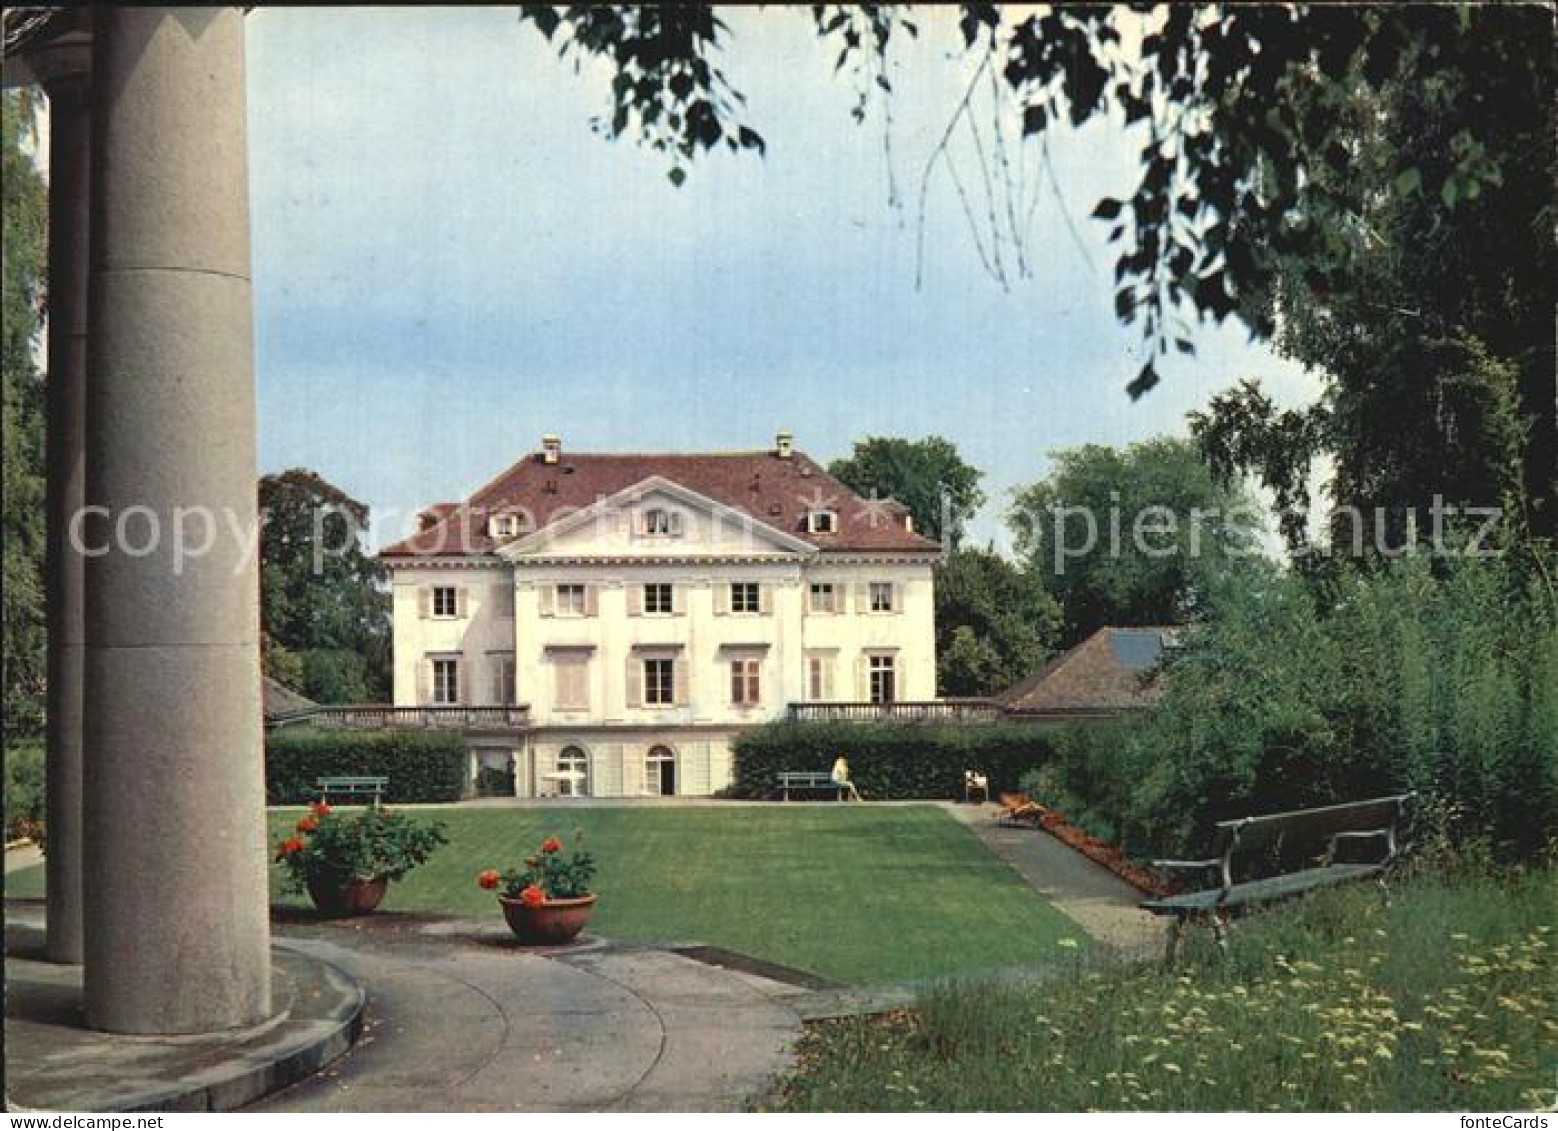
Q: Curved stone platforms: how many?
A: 1